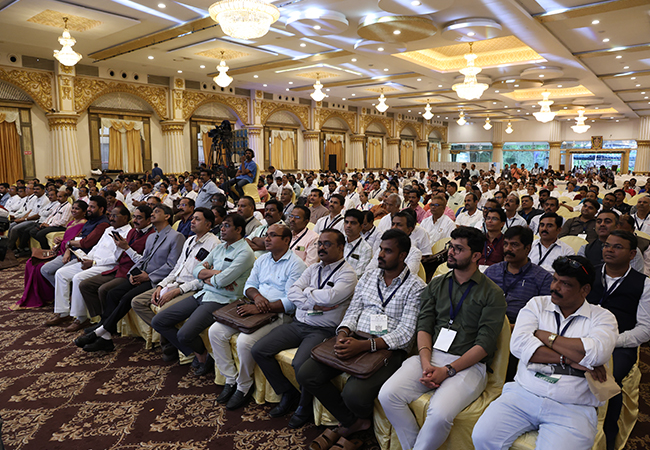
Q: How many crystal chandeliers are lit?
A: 12